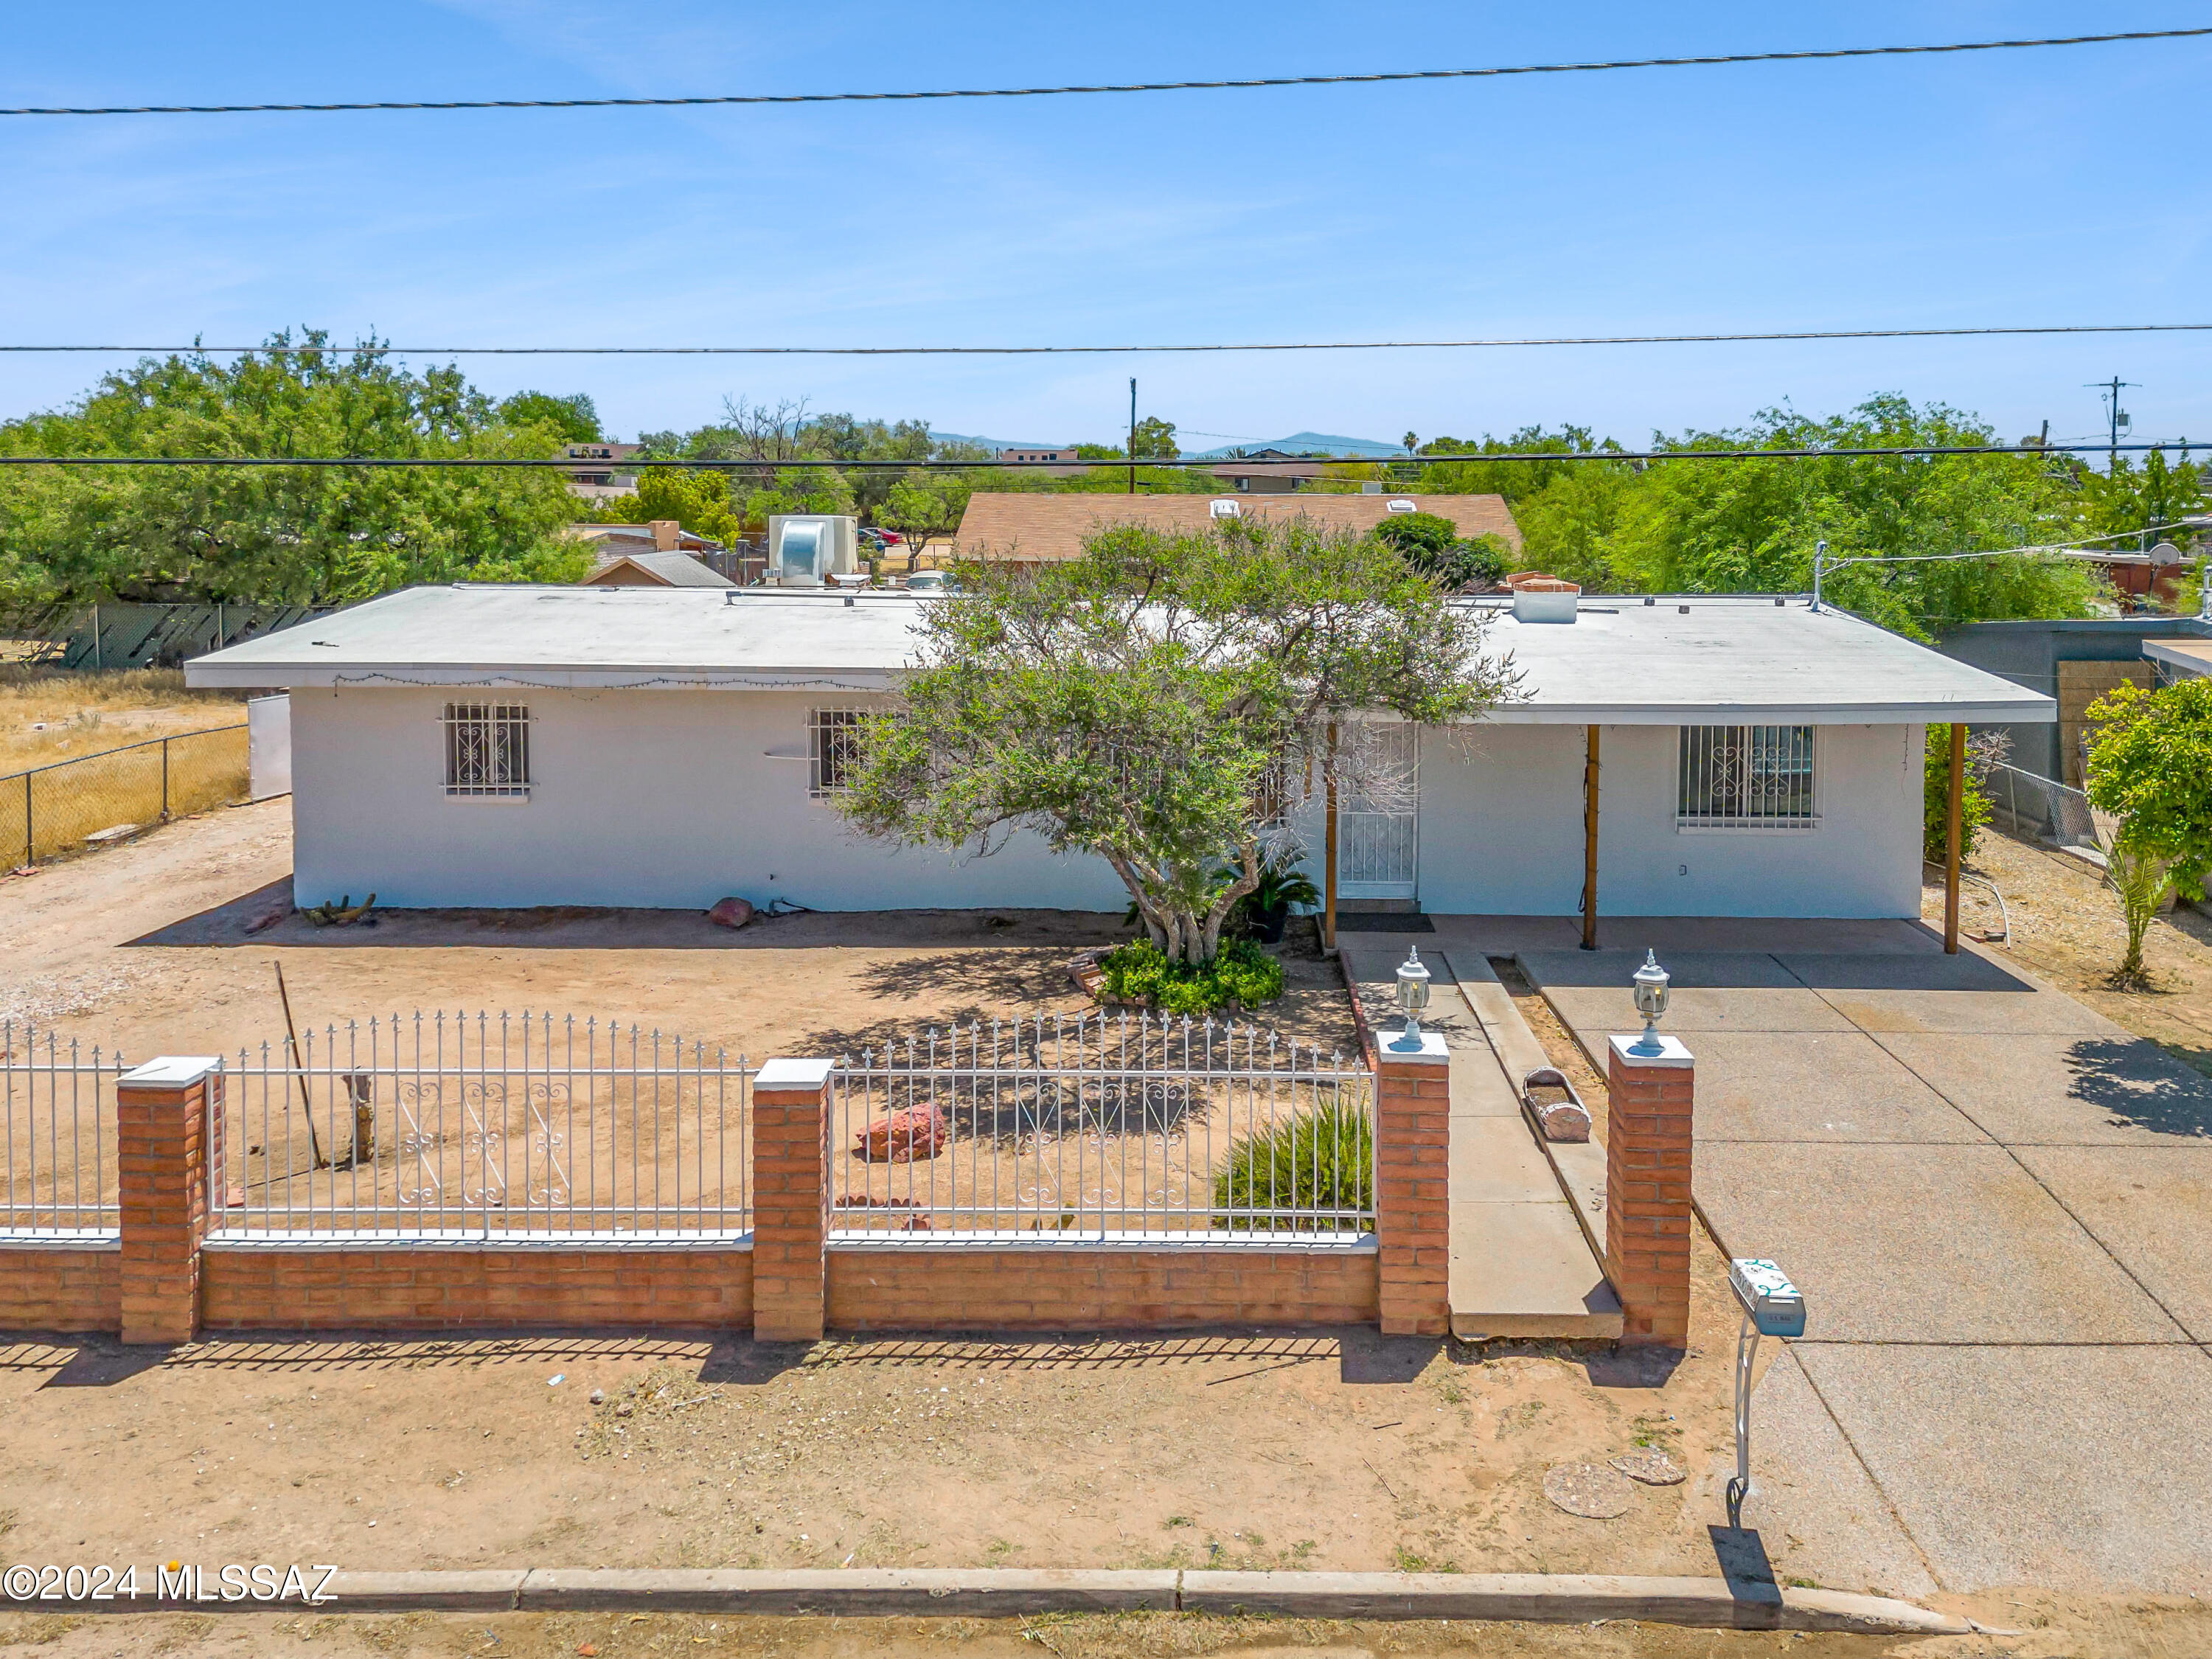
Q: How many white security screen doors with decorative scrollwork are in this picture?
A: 1